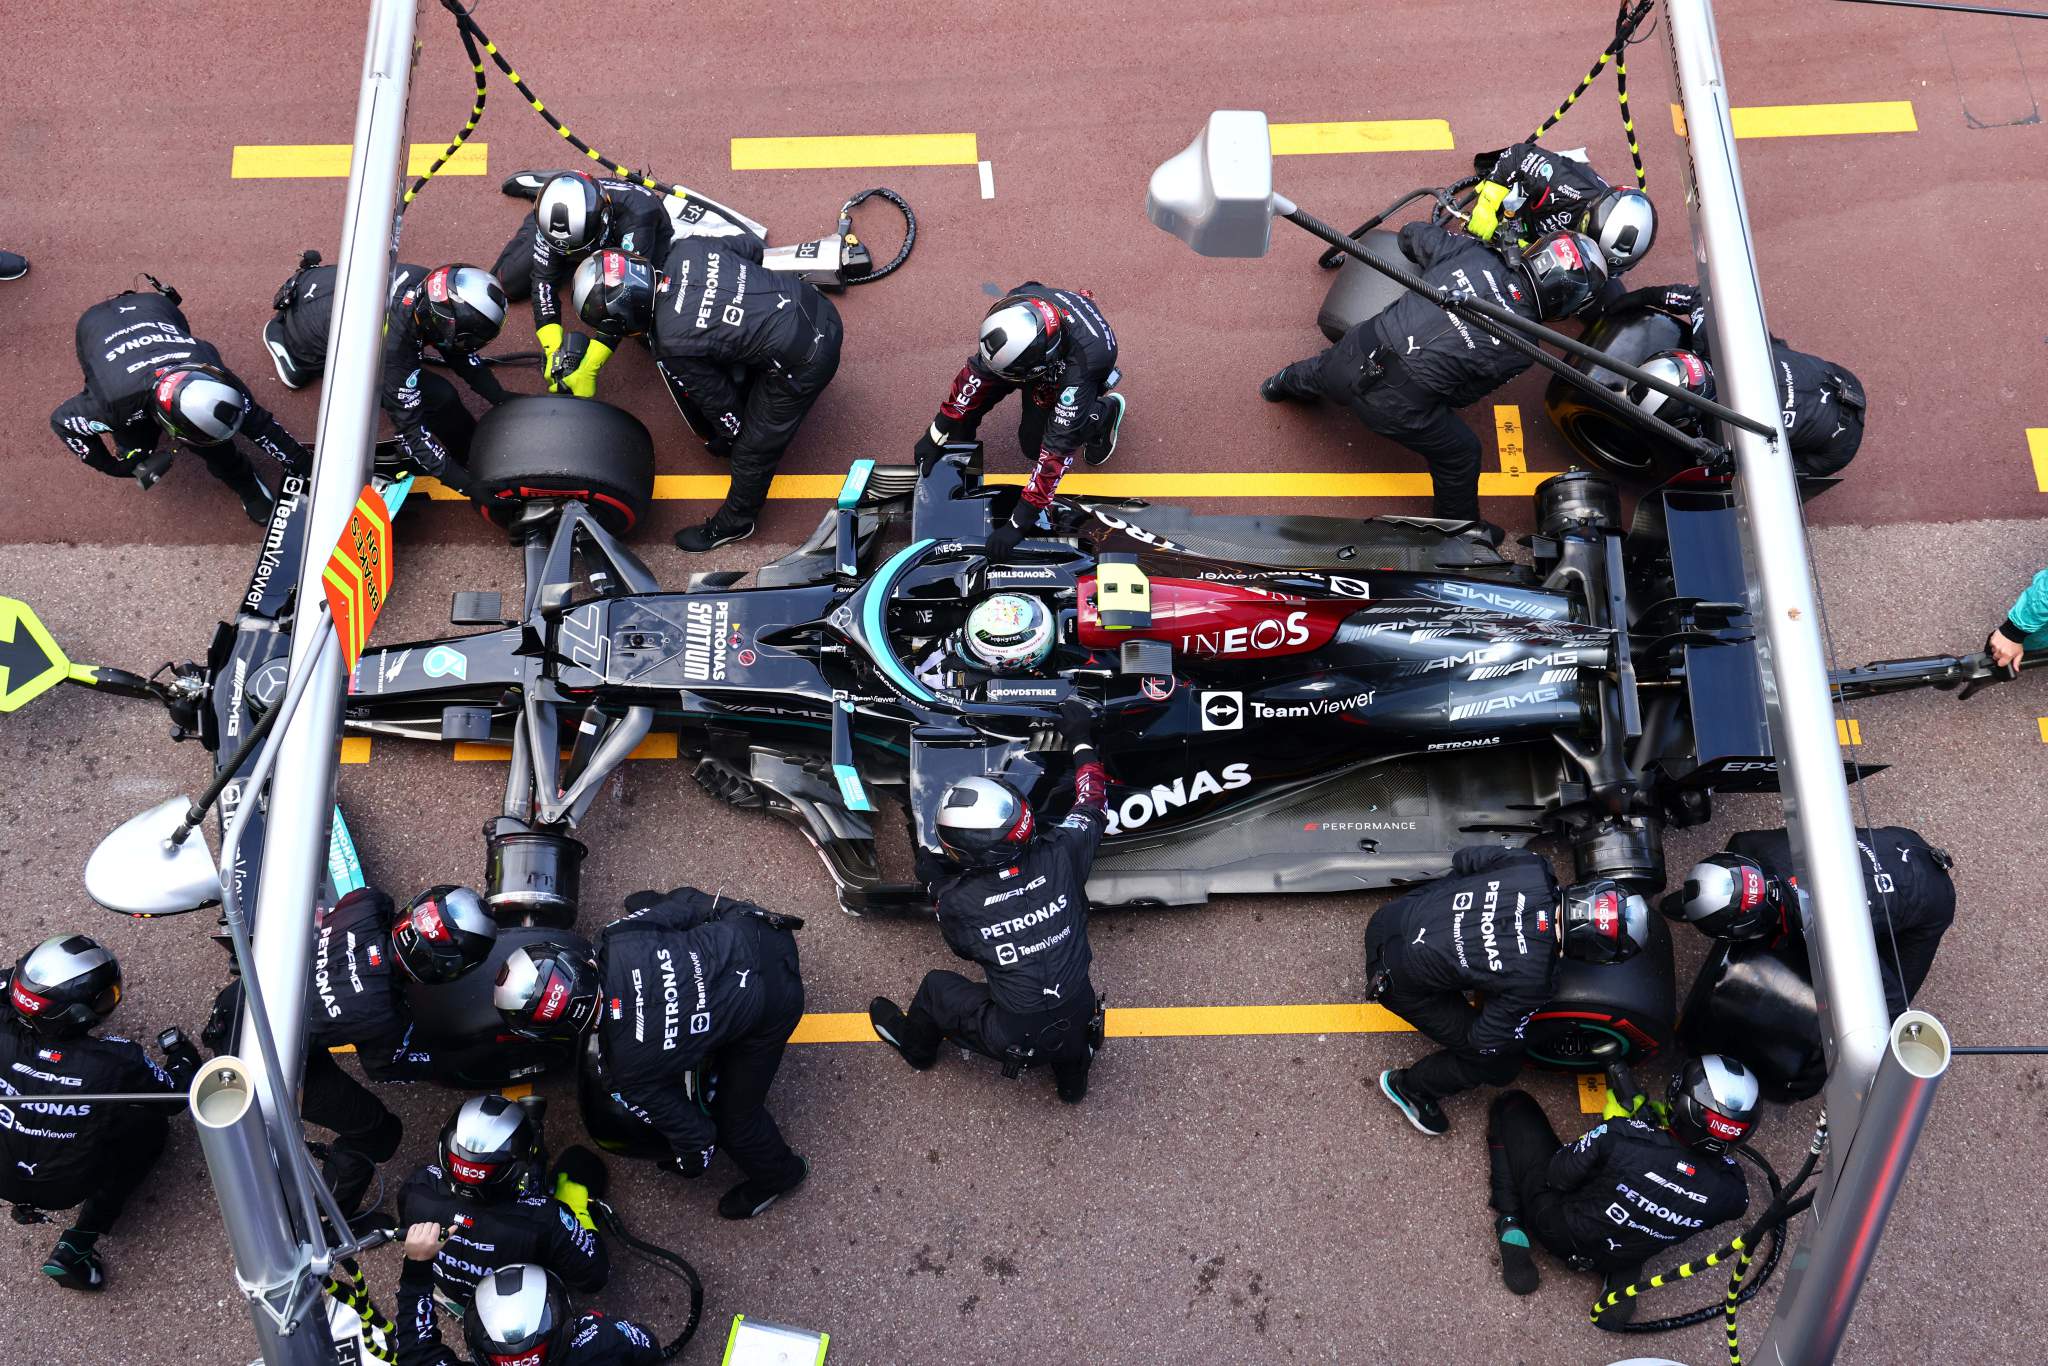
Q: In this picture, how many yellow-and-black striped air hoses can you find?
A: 8